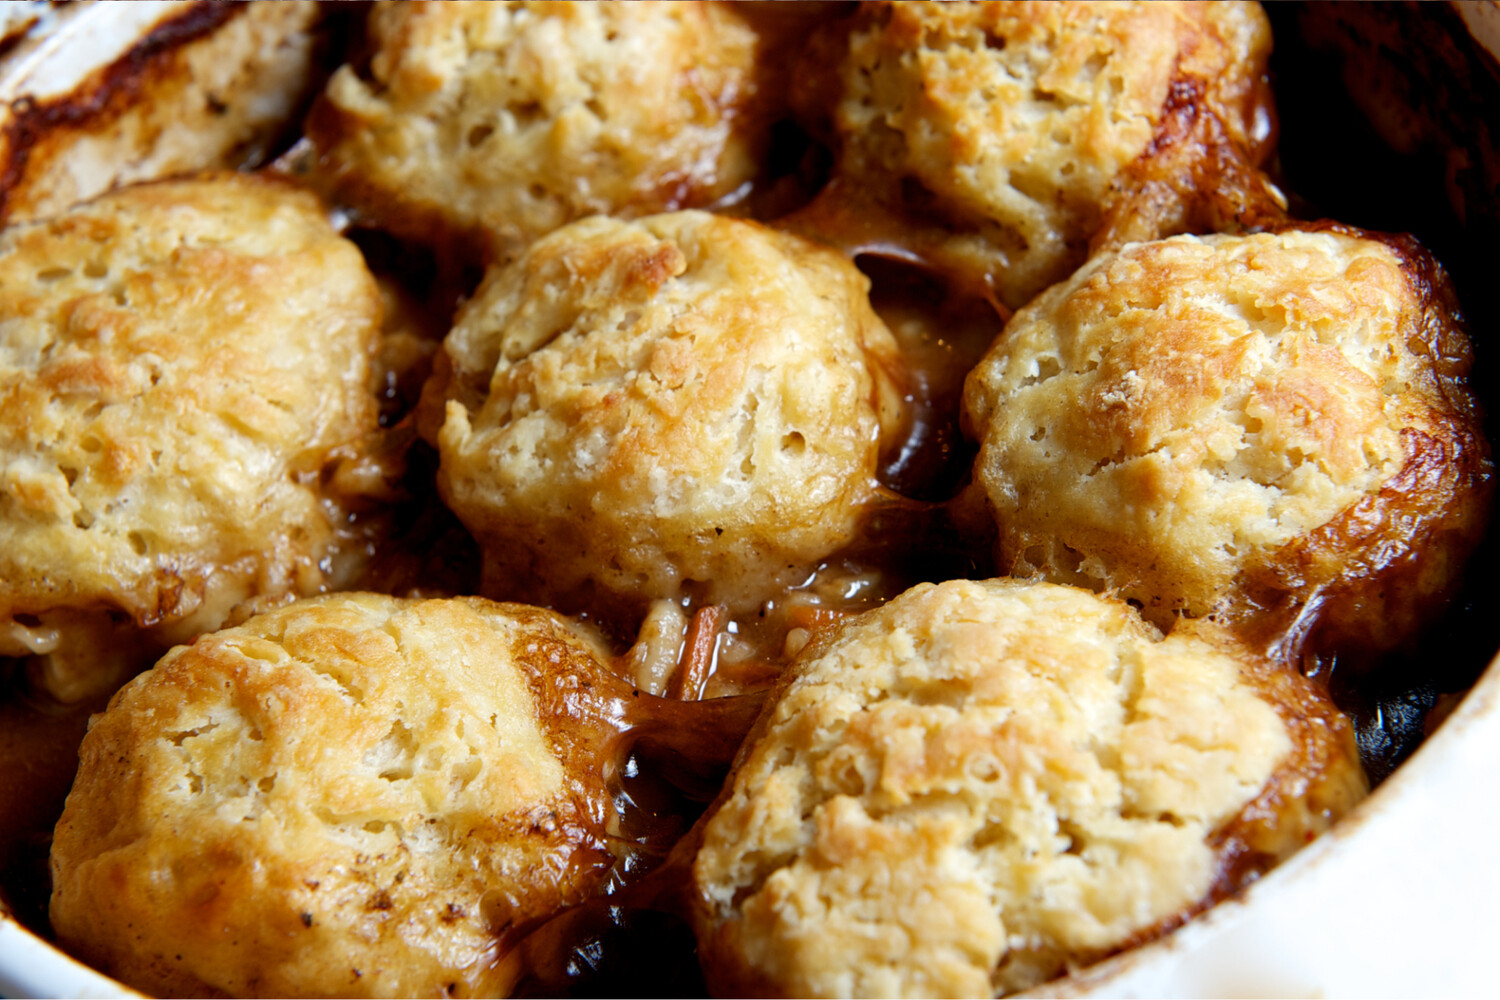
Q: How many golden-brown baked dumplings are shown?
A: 7